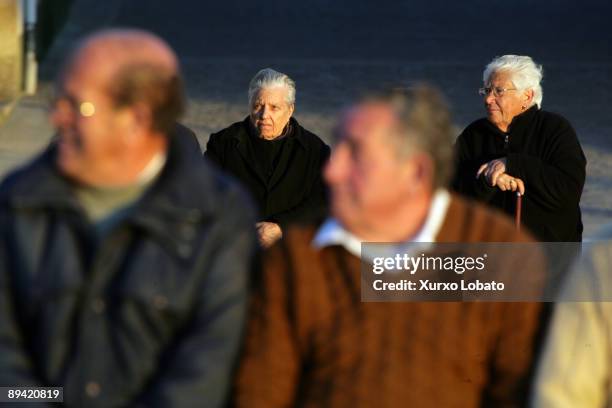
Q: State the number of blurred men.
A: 2